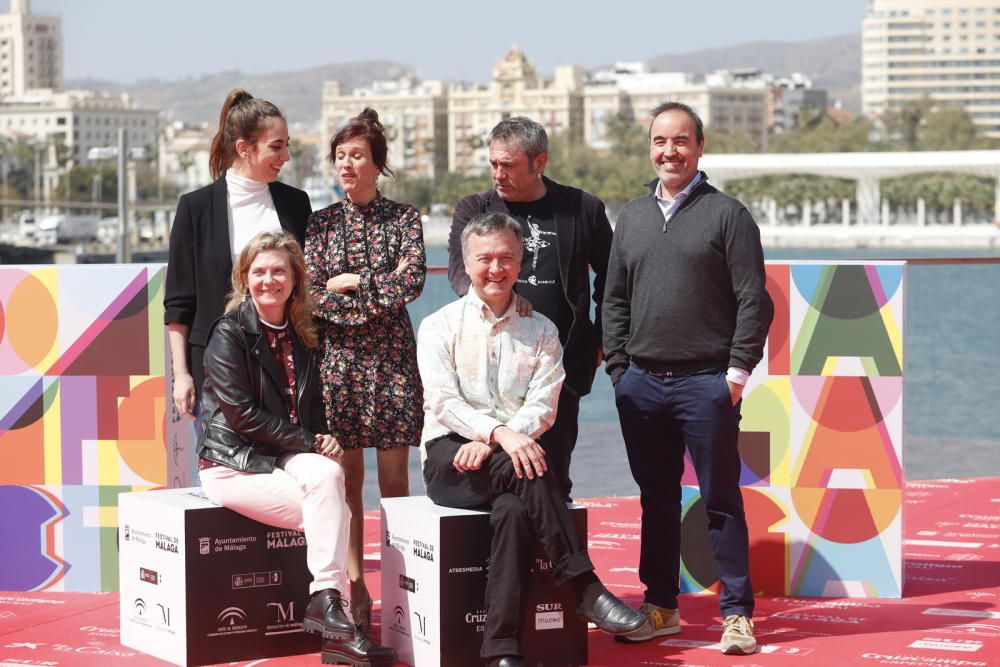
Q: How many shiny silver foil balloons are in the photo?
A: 0